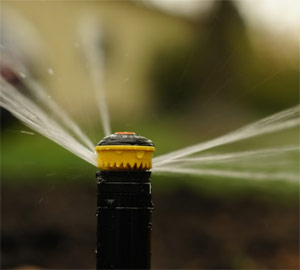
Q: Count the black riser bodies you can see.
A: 1